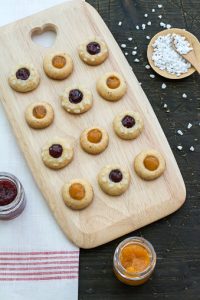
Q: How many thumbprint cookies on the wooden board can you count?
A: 12